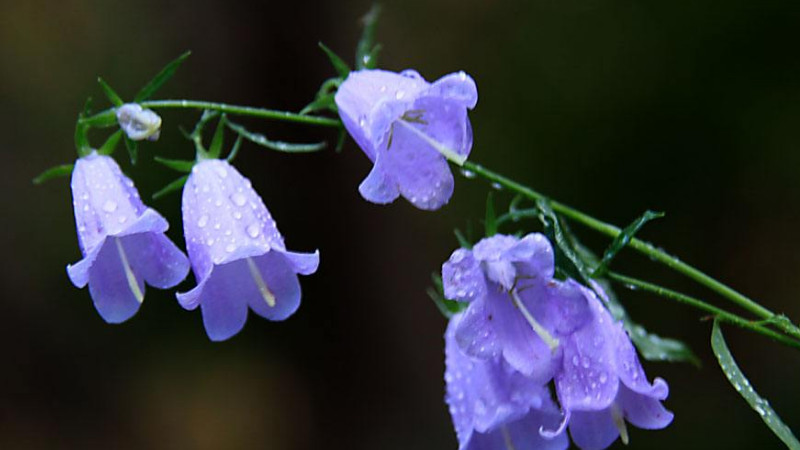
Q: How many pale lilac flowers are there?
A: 6